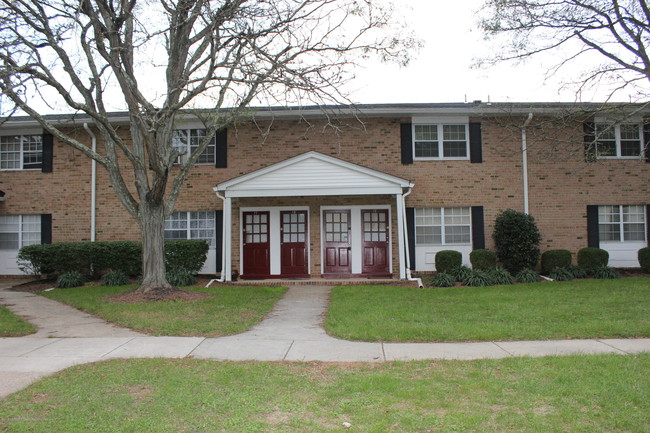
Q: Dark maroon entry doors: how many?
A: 4